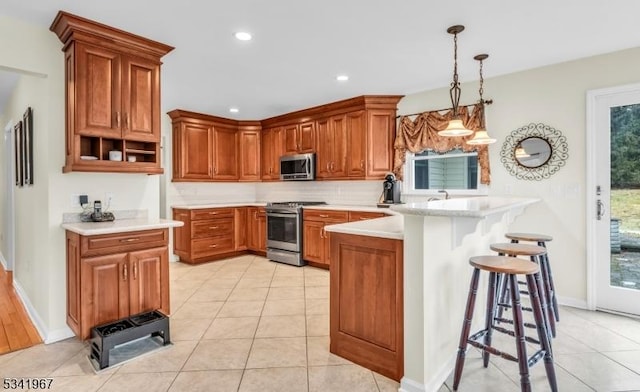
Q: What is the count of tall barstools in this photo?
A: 3